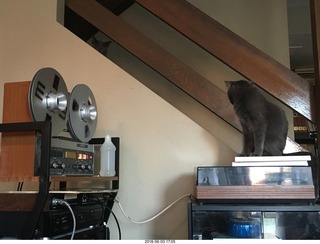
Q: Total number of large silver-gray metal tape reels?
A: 2